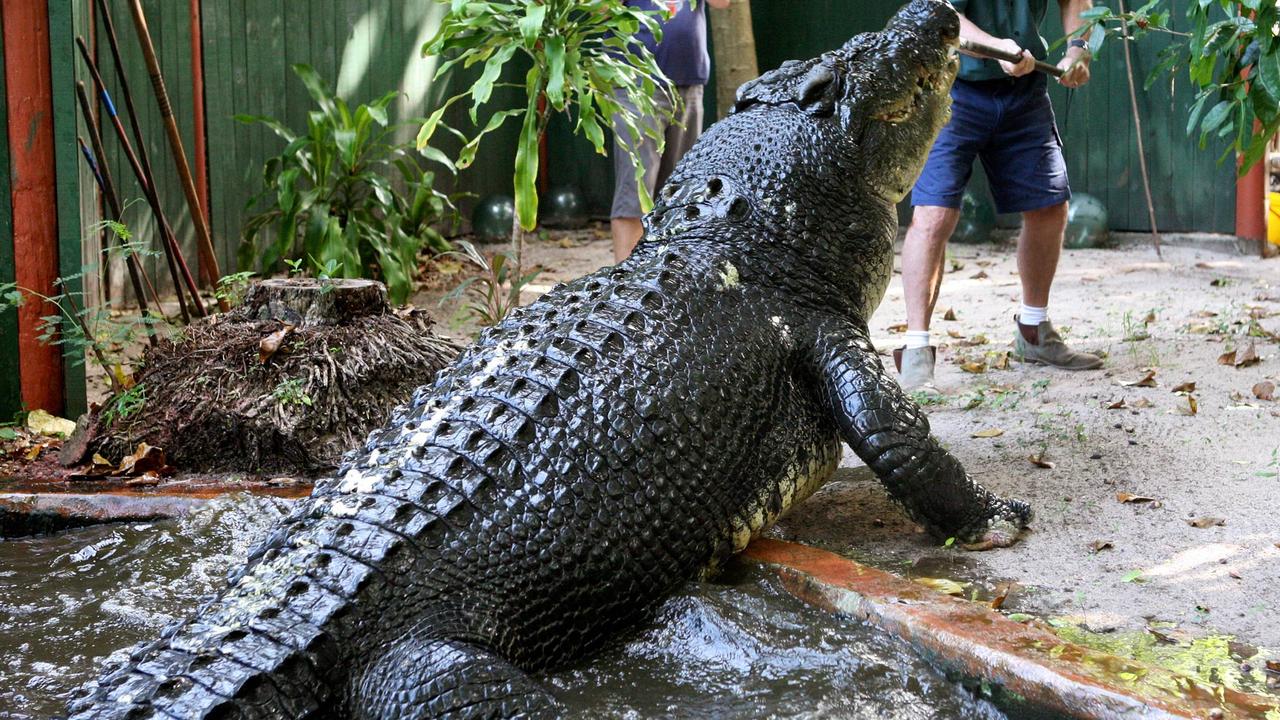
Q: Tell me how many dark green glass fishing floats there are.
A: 4